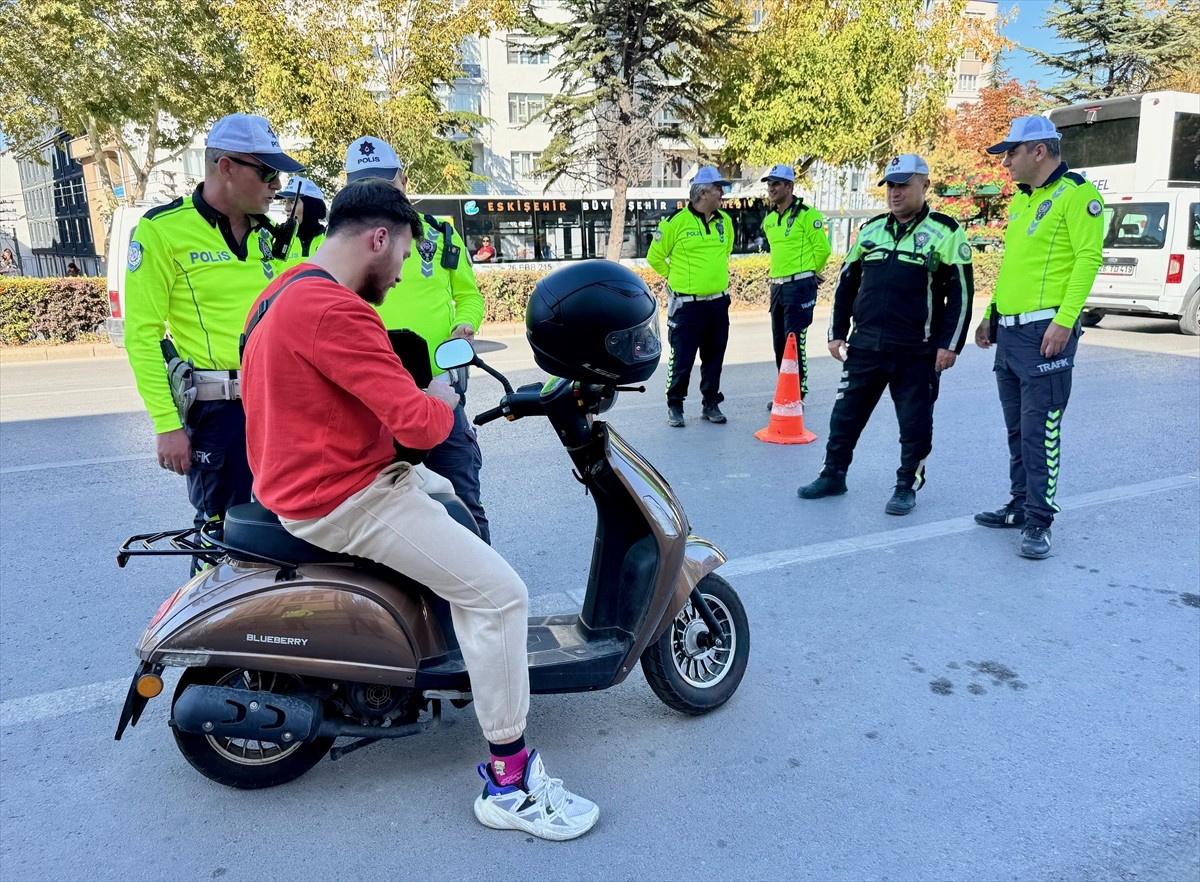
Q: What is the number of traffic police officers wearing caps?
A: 7